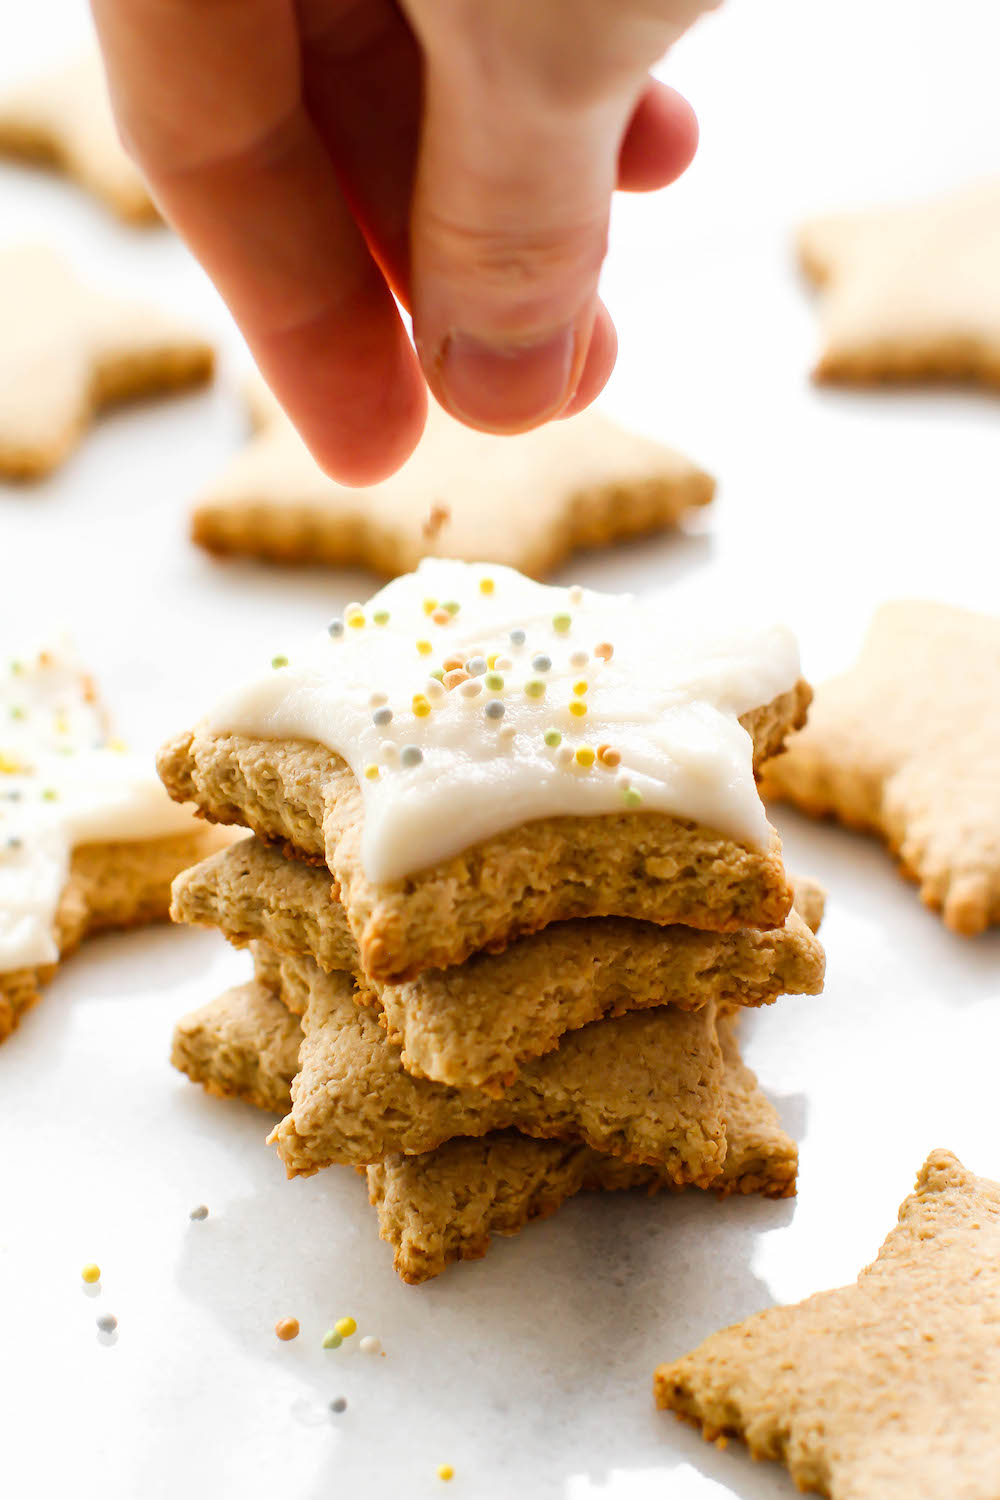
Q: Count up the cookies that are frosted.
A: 2